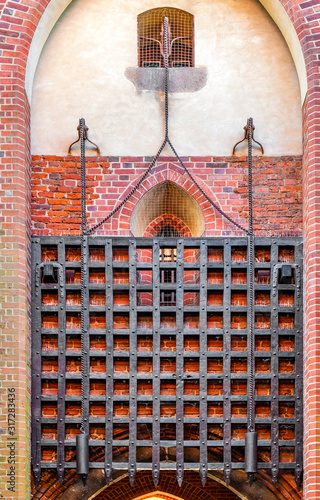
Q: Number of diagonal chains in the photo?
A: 2